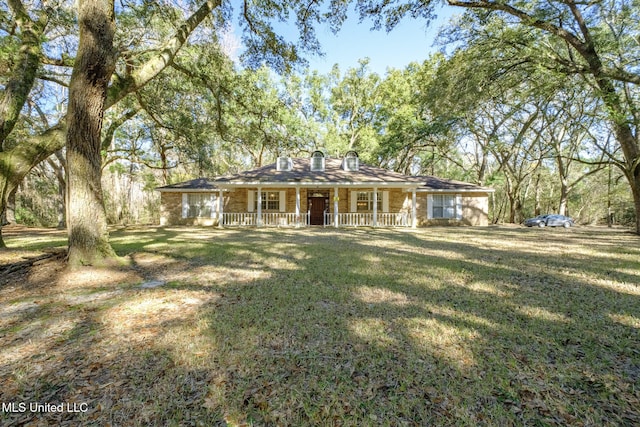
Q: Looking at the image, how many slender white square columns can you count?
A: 6